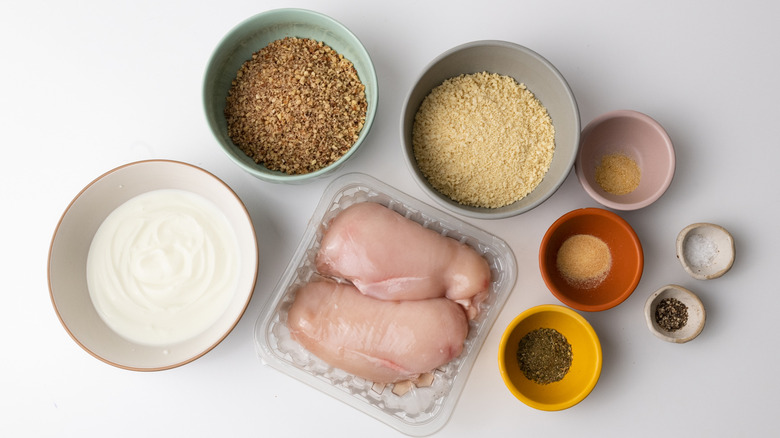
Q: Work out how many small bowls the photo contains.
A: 5